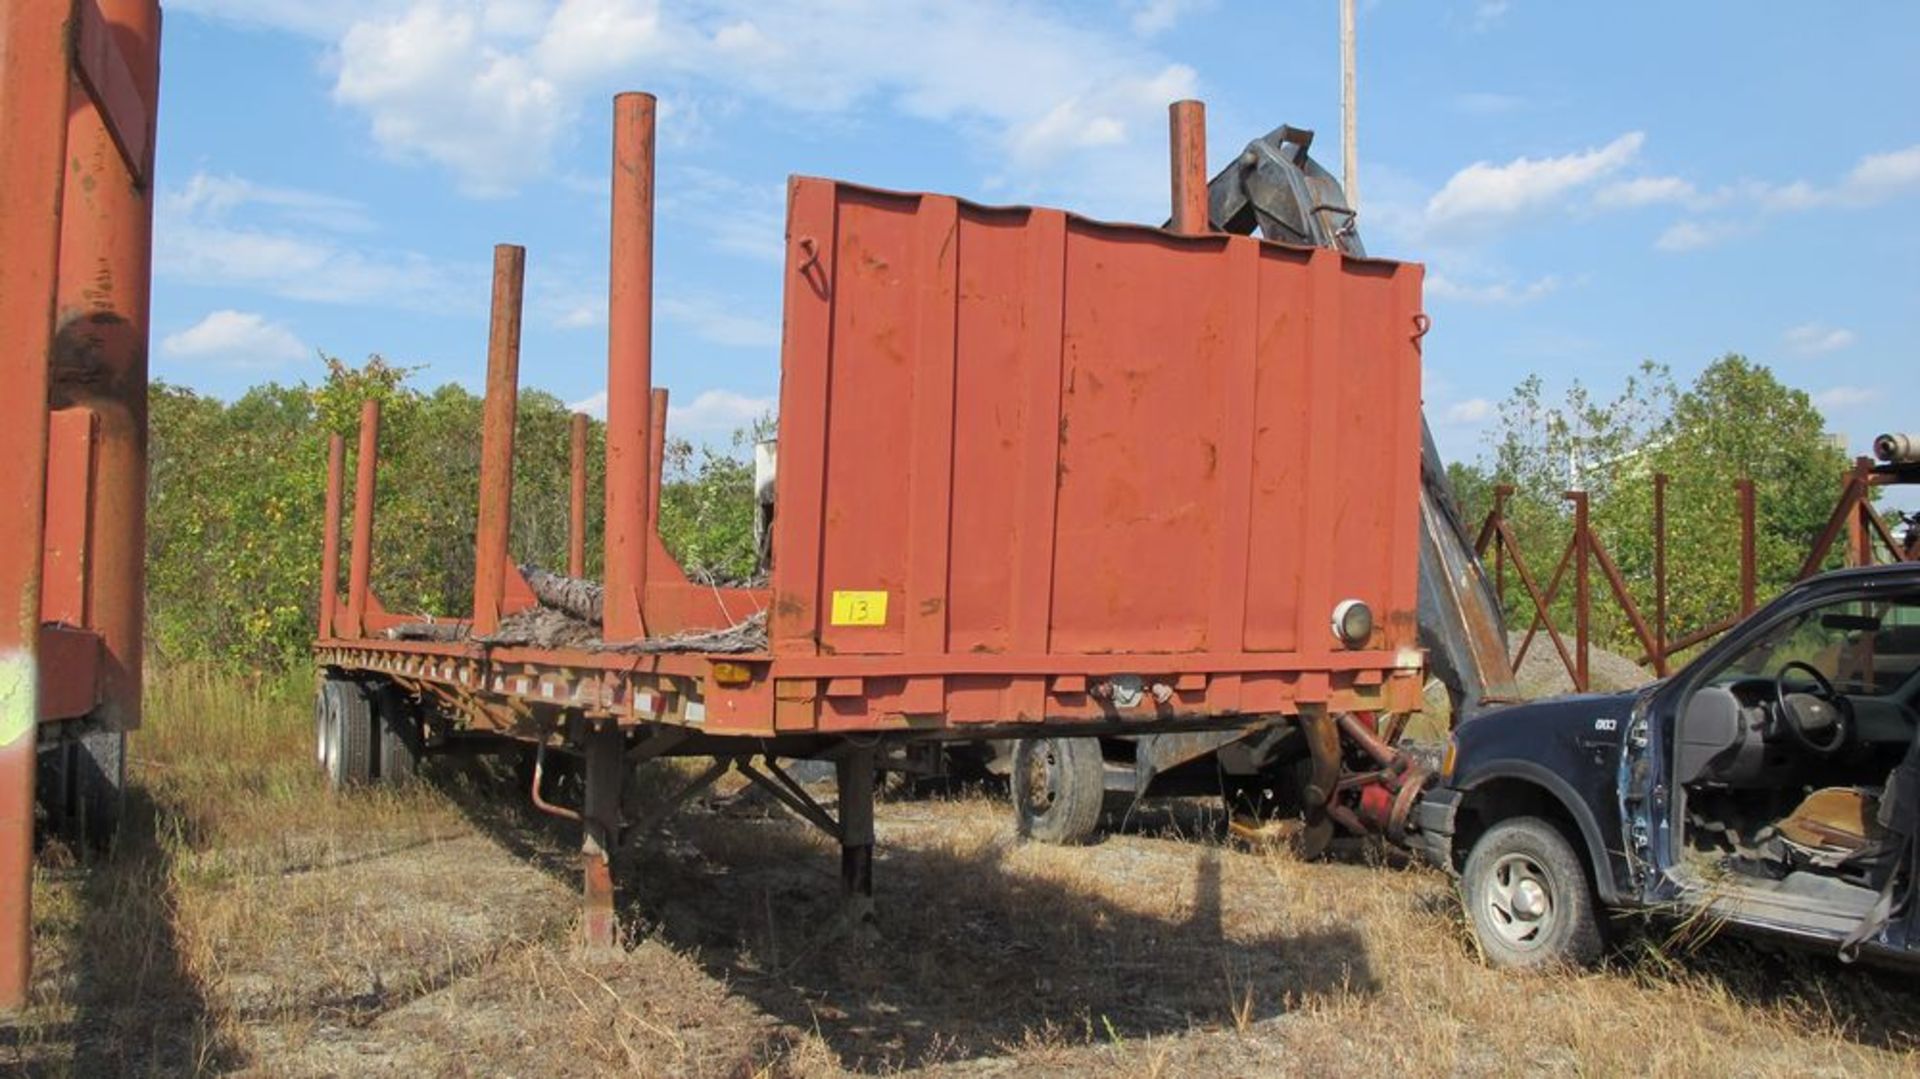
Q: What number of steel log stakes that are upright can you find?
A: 7